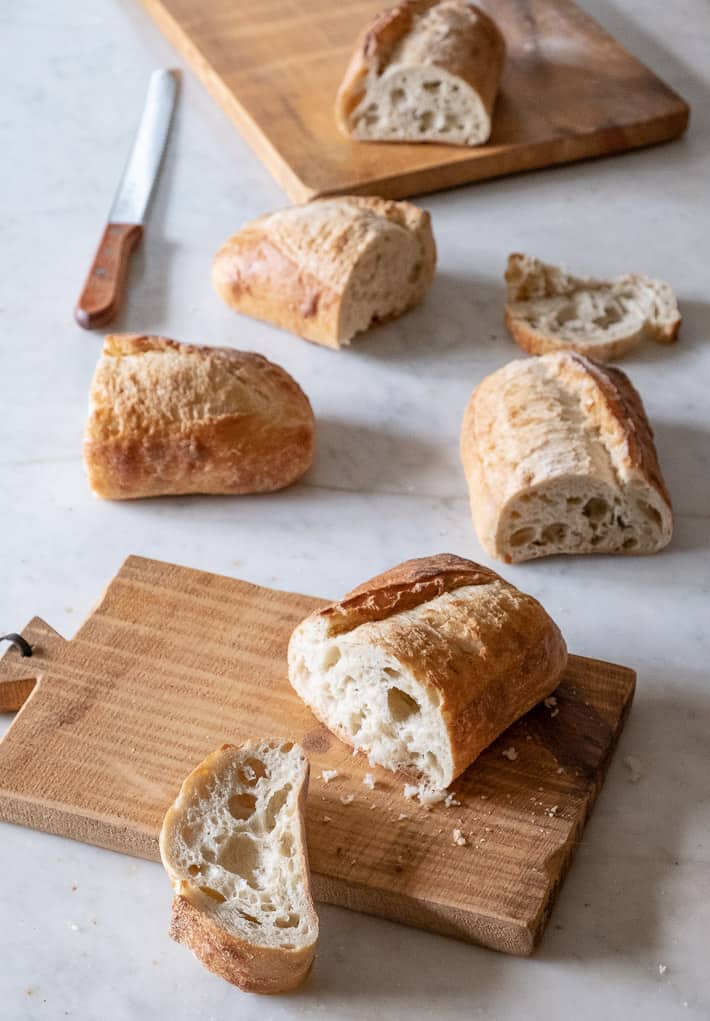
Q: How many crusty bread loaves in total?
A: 5